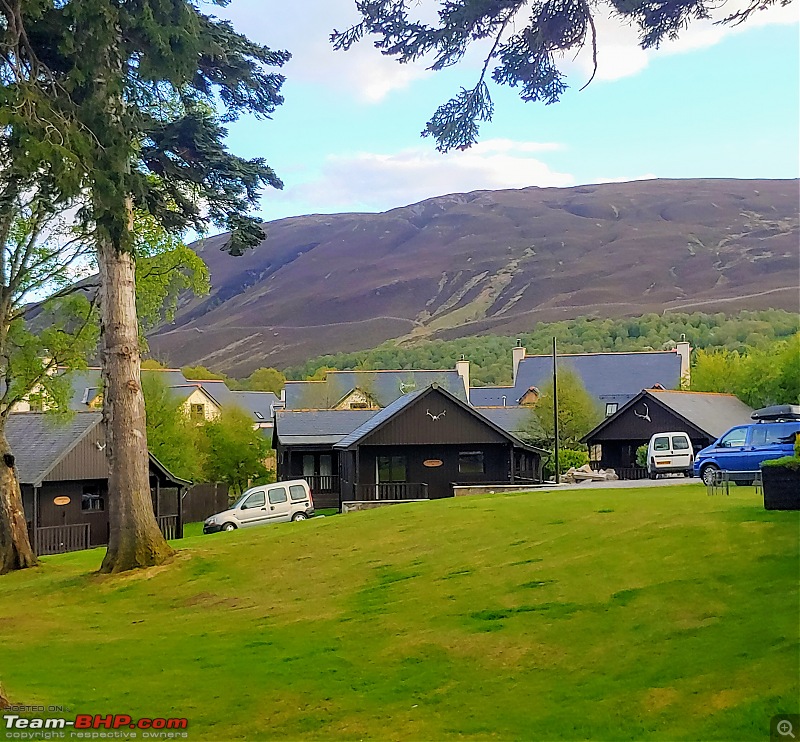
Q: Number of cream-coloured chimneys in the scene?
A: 3